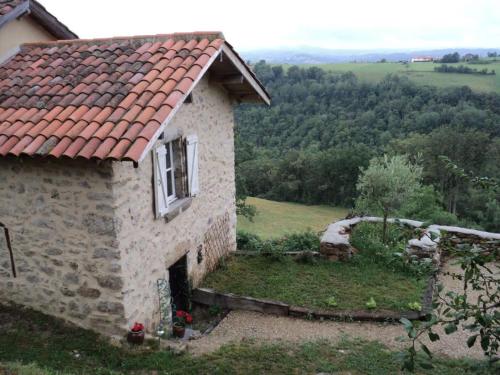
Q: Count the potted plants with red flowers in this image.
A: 2